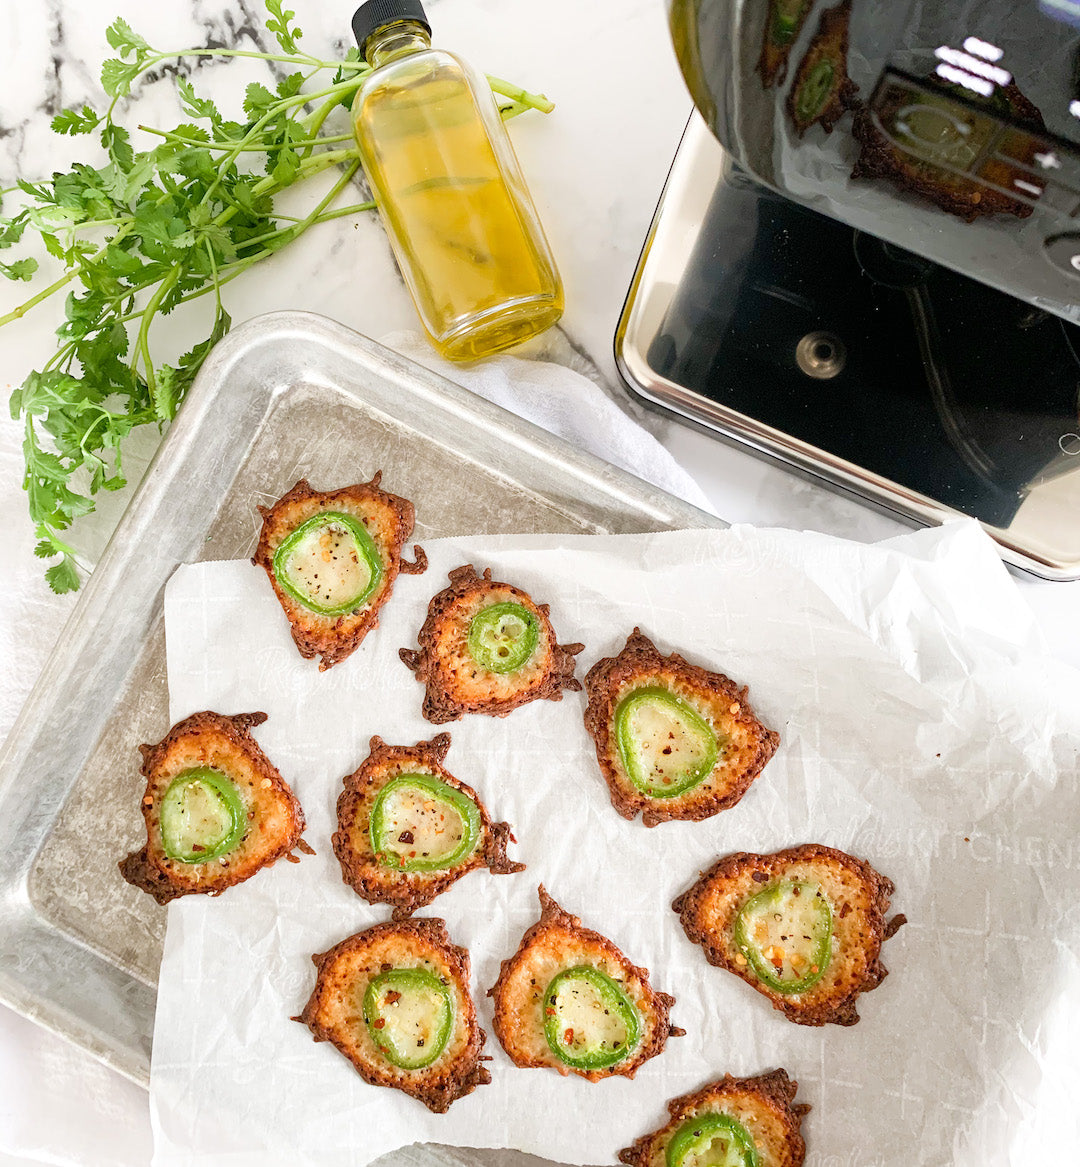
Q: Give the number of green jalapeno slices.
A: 9